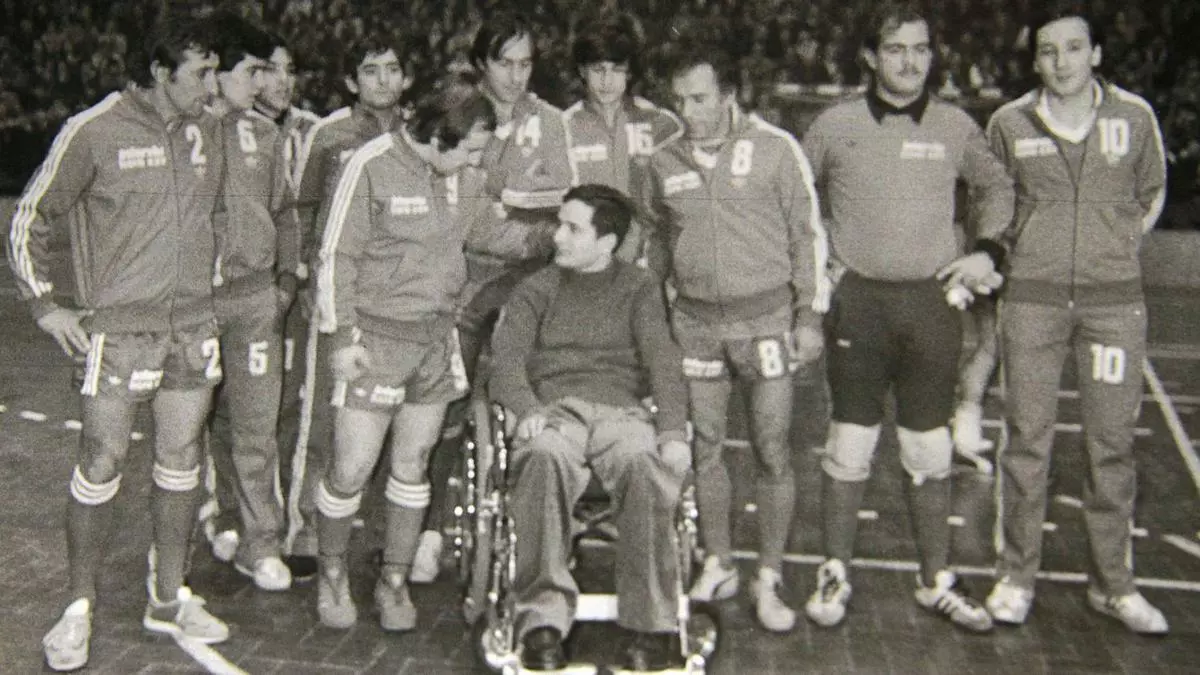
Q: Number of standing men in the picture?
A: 10